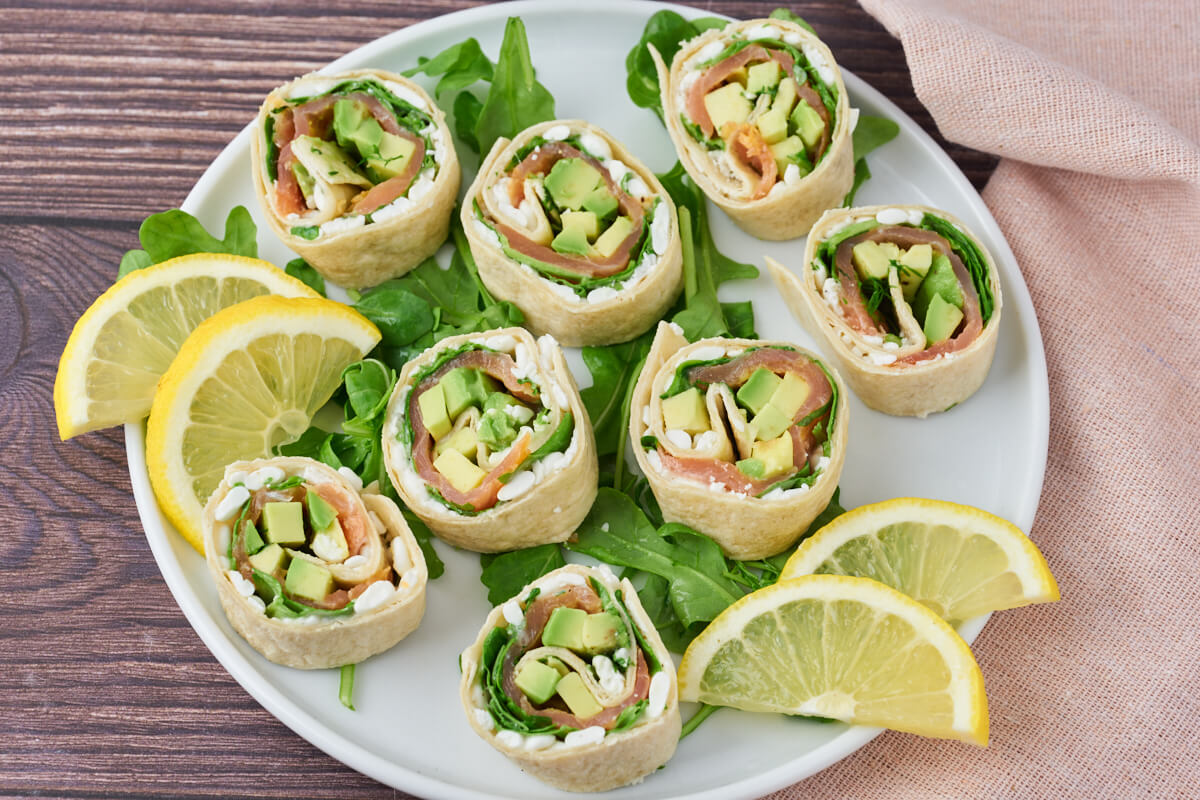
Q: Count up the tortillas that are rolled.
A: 8